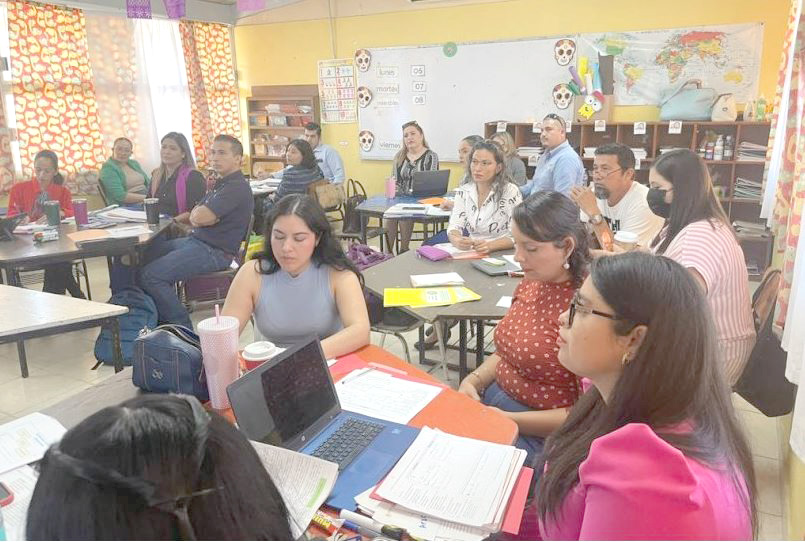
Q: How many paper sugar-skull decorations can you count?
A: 5